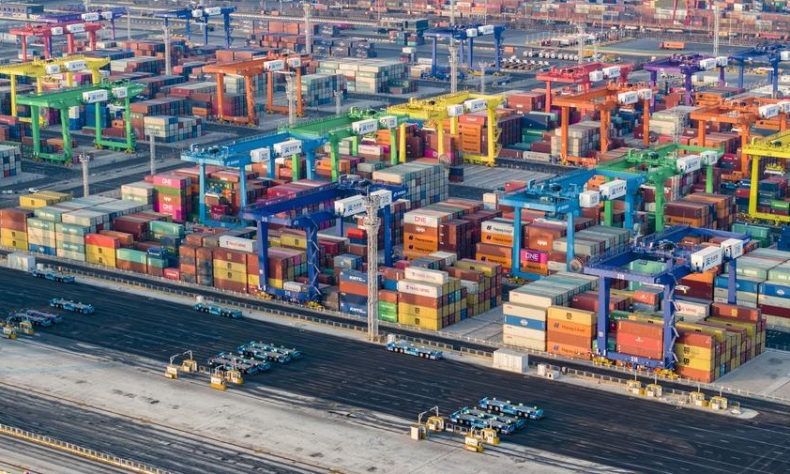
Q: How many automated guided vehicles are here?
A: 13